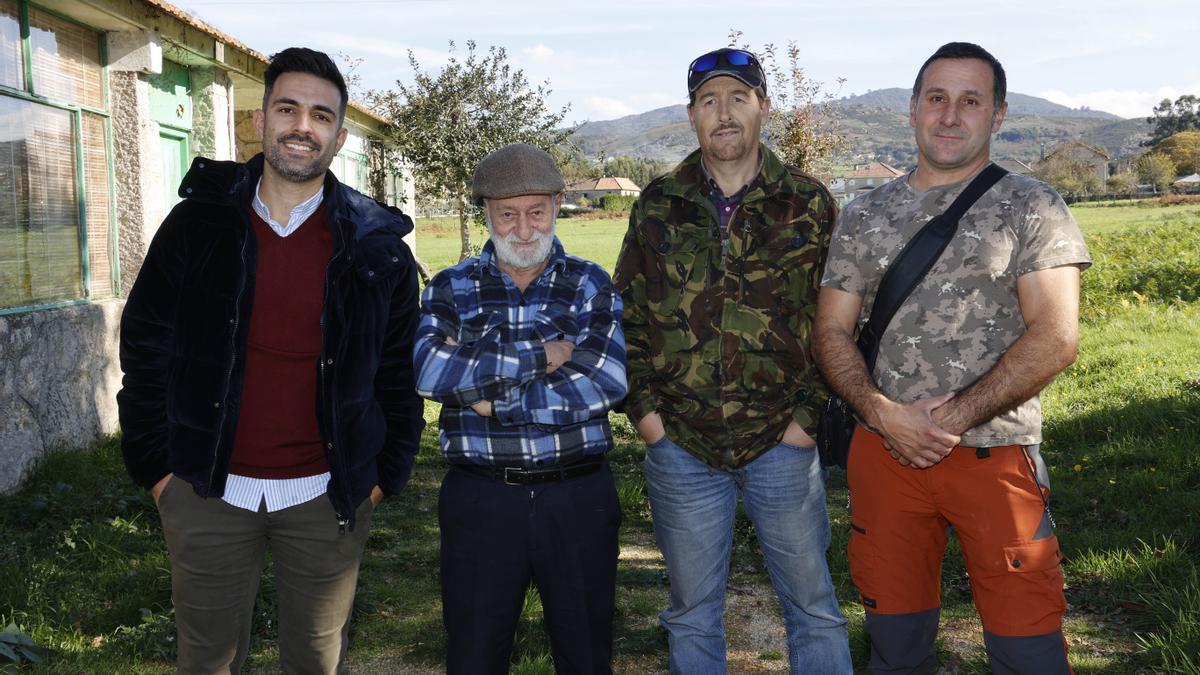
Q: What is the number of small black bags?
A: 1